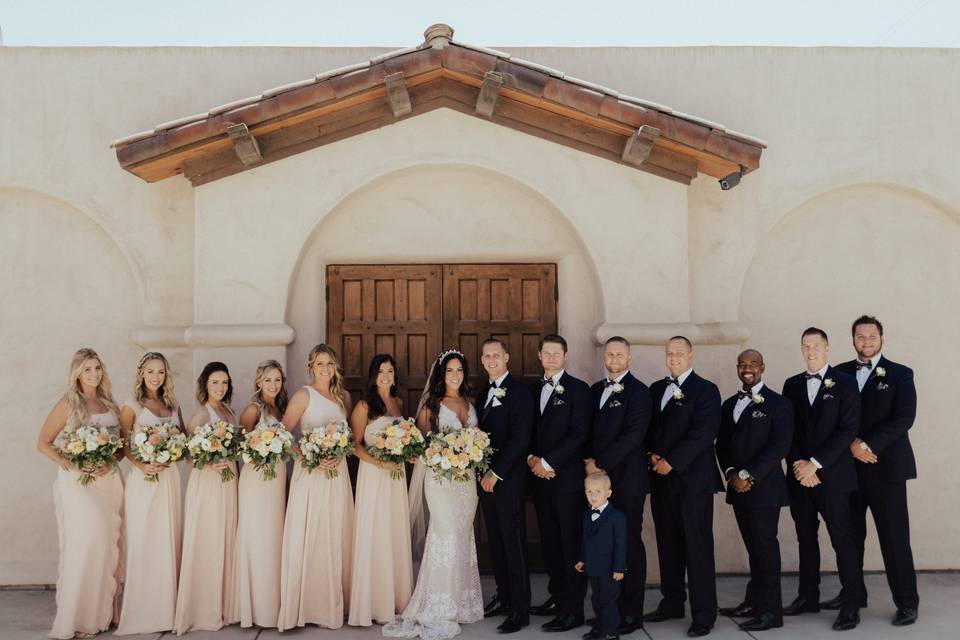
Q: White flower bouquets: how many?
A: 7